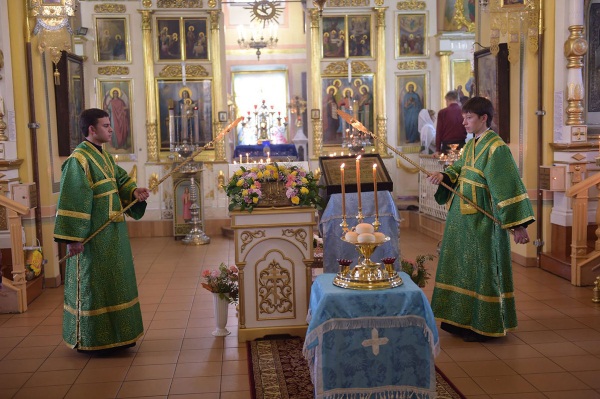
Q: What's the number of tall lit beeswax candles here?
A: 3